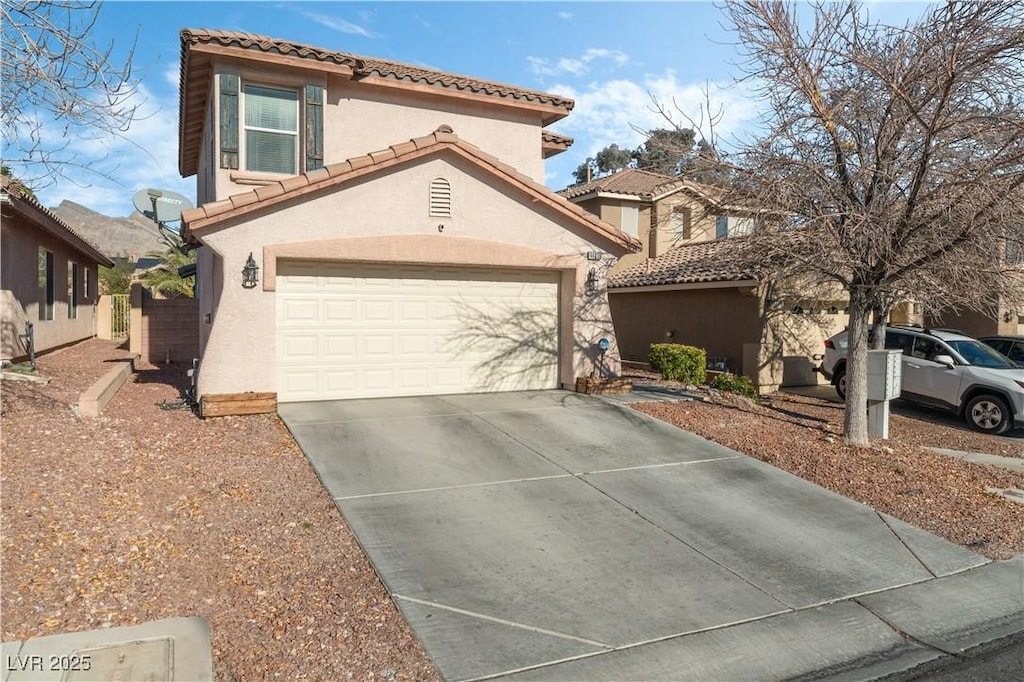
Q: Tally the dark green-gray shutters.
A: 2